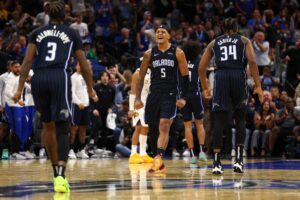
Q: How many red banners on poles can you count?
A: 0